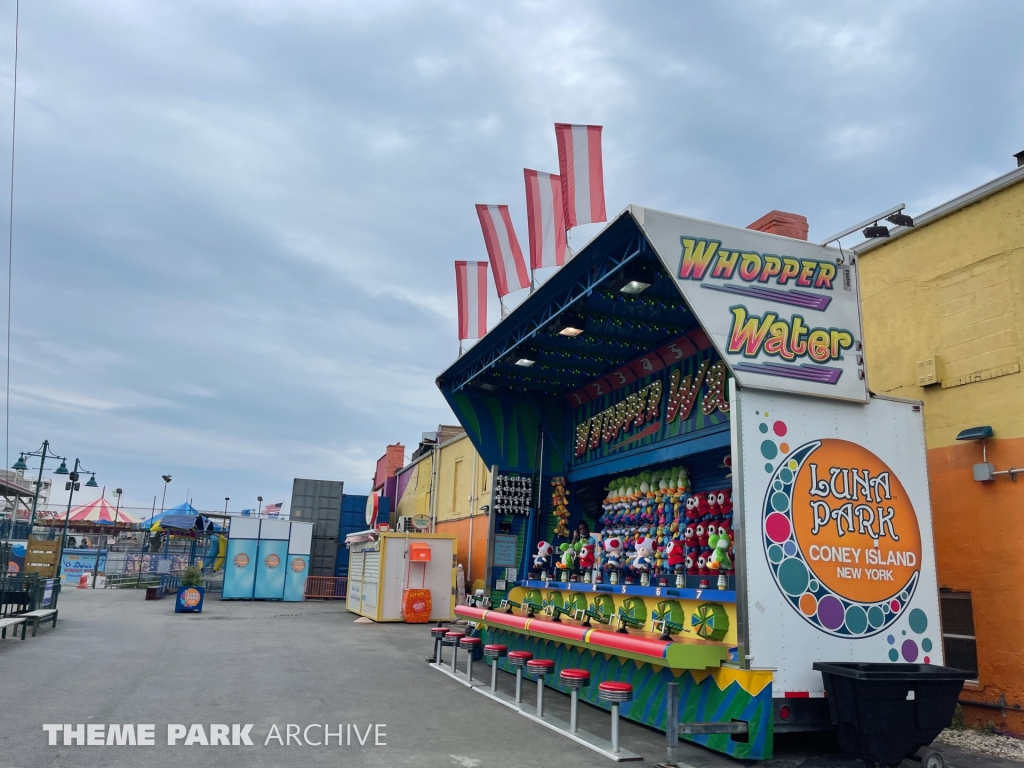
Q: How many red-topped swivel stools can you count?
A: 8